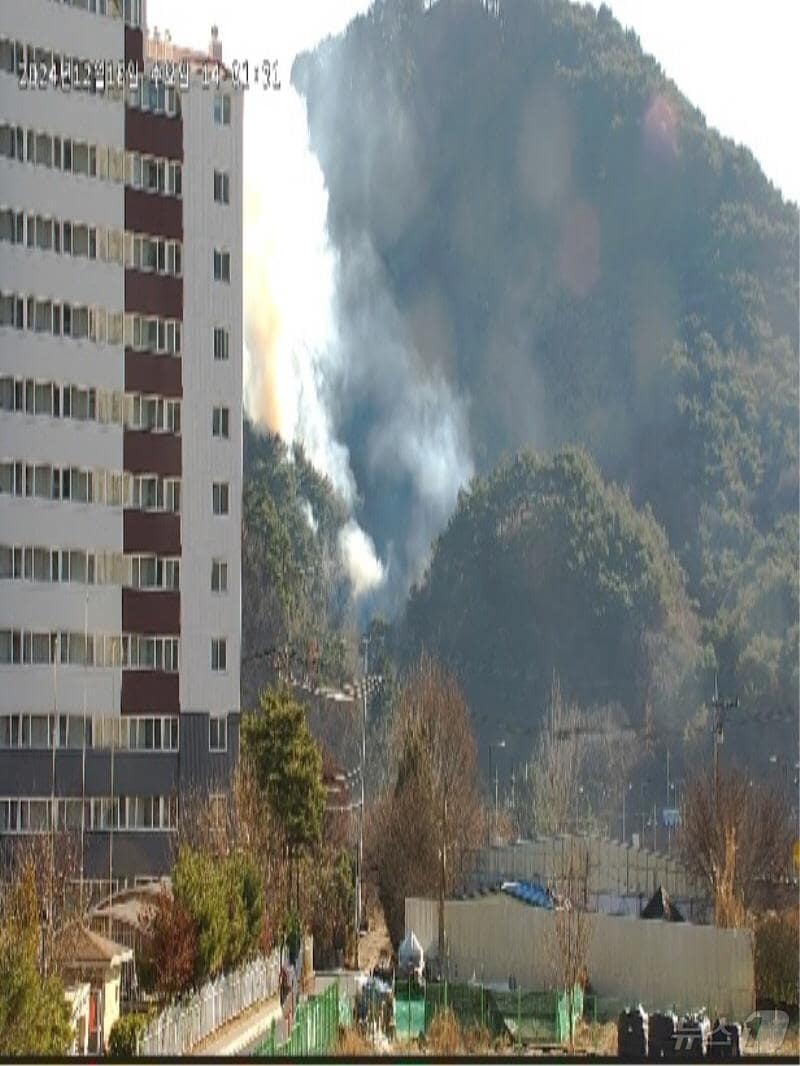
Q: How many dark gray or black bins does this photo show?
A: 4